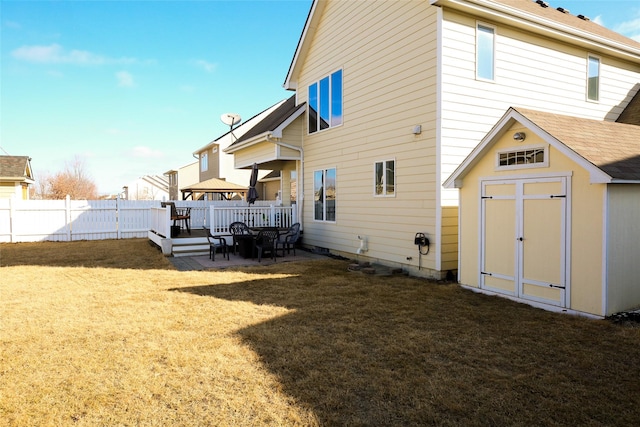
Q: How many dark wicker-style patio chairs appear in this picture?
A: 4